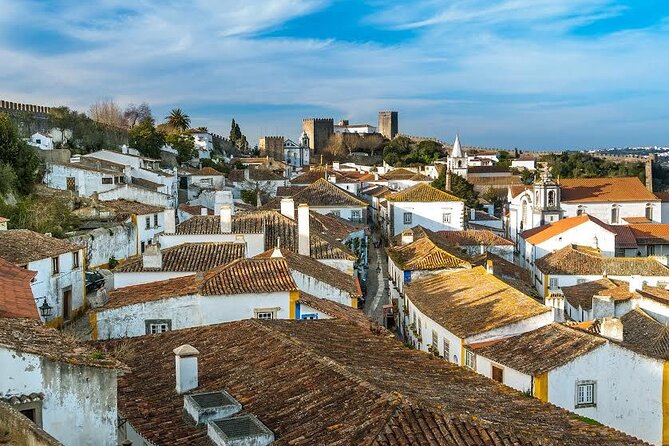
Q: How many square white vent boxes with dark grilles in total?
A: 2